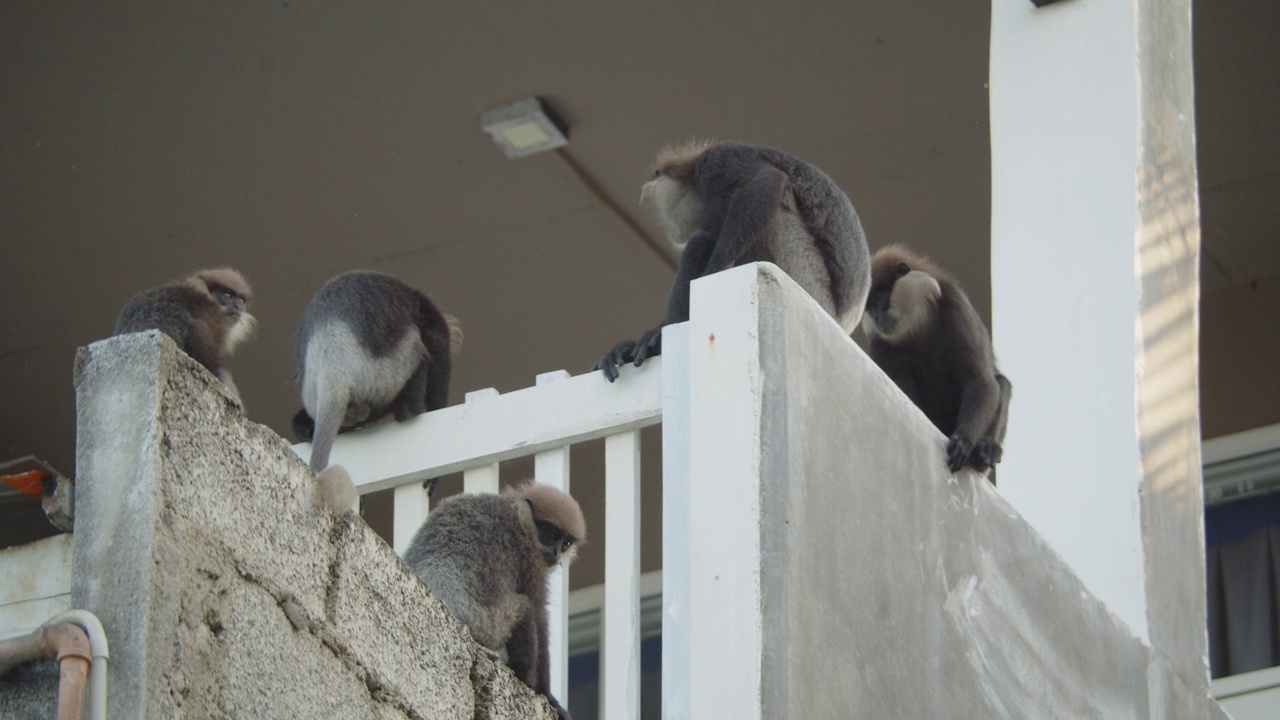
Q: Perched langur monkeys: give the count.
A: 5